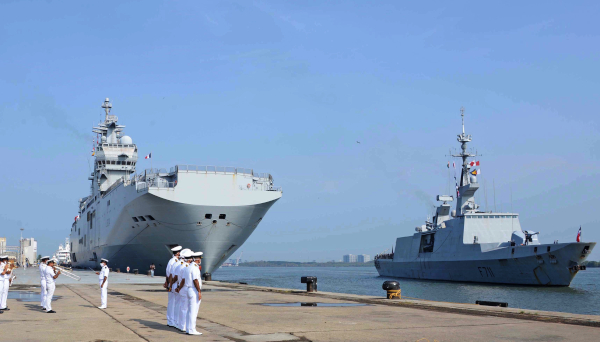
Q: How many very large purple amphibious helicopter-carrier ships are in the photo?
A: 0